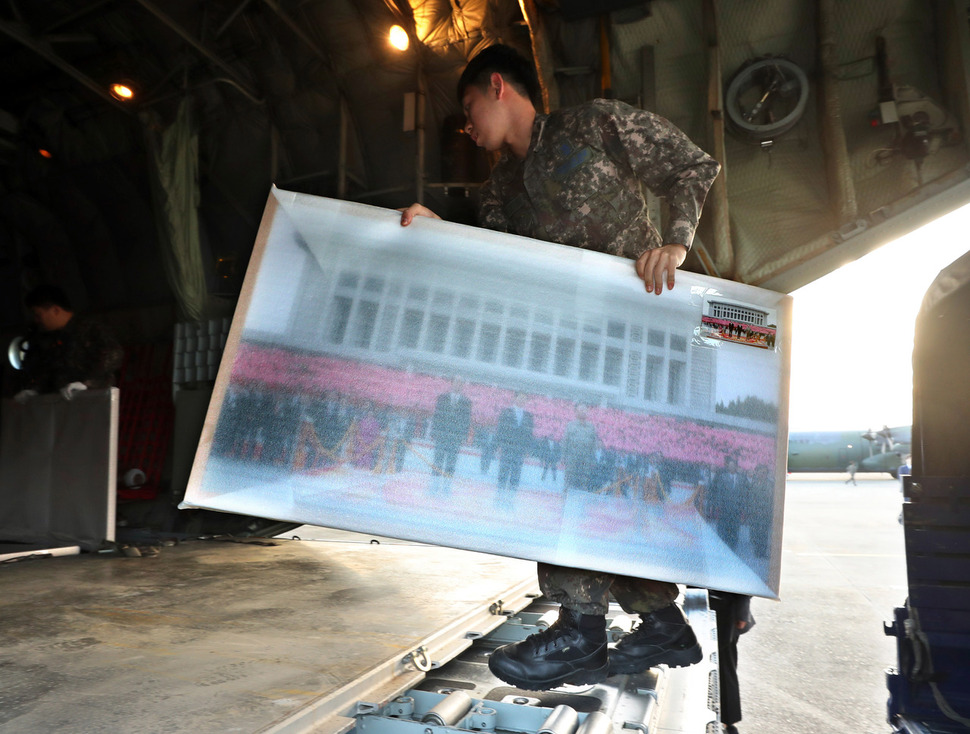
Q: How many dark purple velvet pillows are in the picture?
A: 0